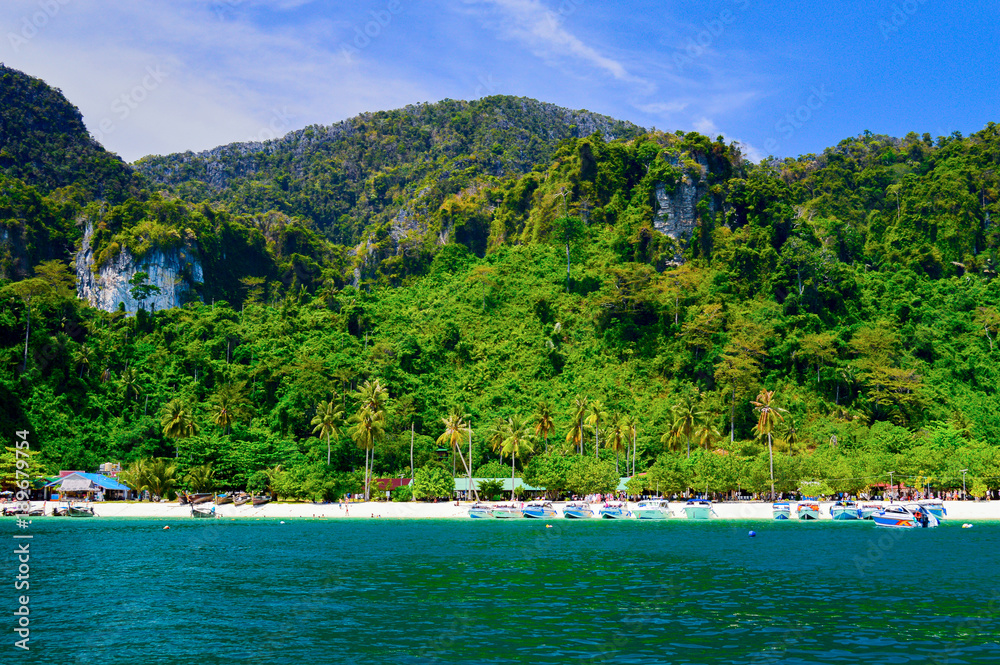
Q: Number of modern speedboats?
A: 13